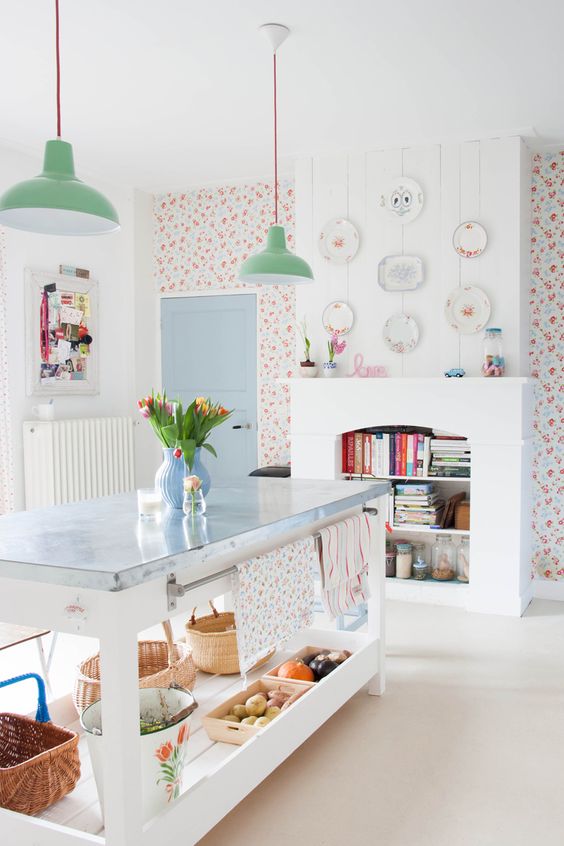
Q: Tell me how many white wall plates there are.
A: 7